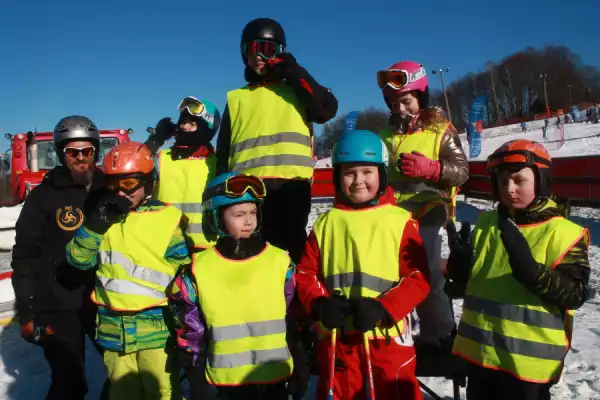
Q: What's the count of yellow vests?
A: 7